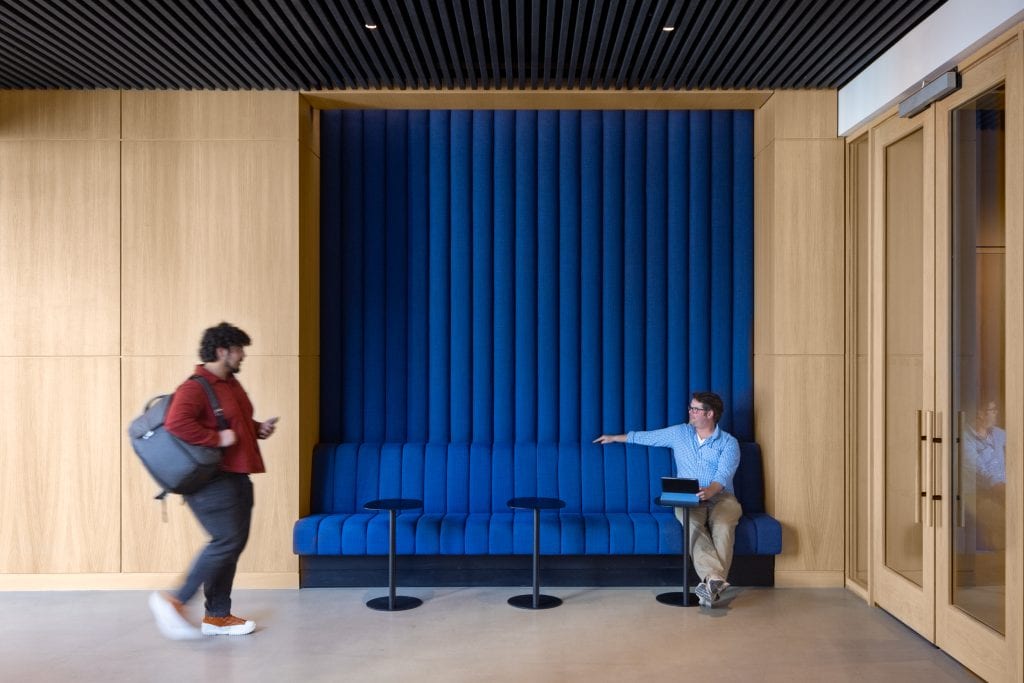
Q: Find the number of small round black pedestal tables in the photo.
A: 3